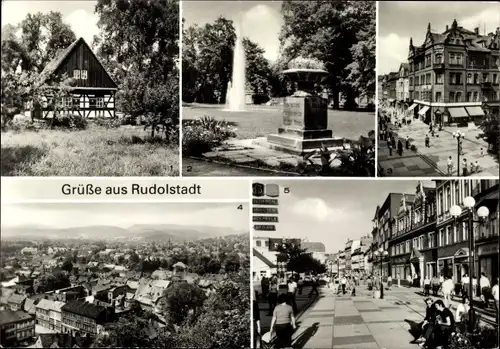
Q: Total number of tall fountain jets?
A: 1